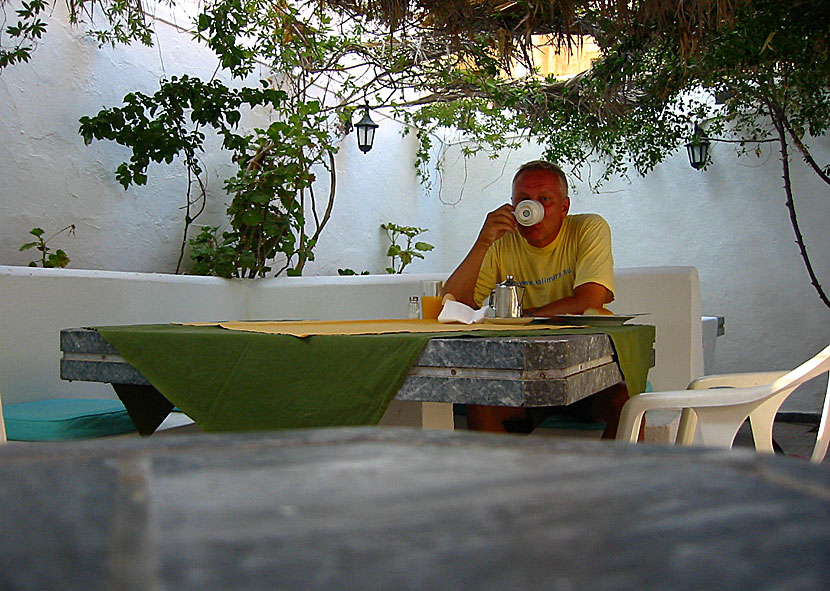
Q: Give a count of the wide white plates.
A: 1